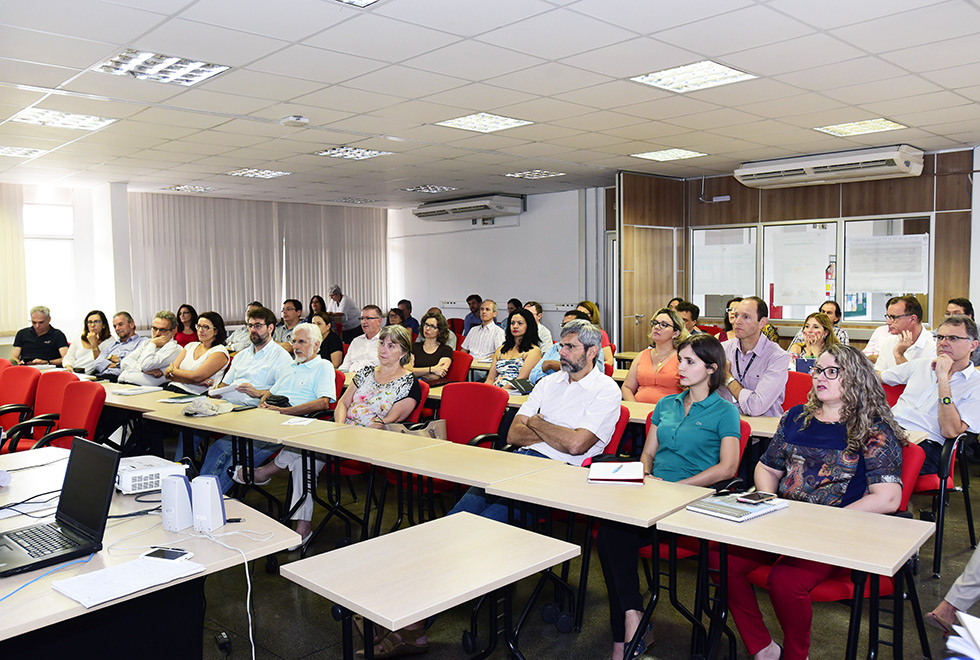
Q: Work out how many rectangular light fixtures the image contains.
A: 14